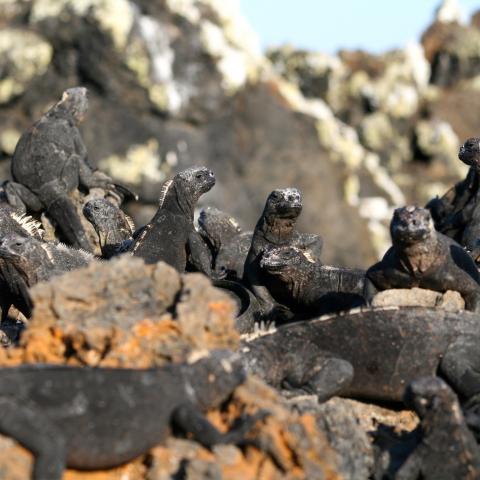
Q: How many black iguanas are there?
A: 13